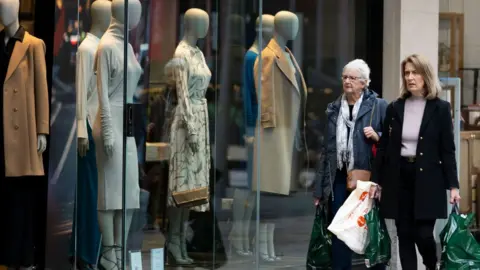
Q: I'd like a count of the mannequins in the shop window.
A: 6